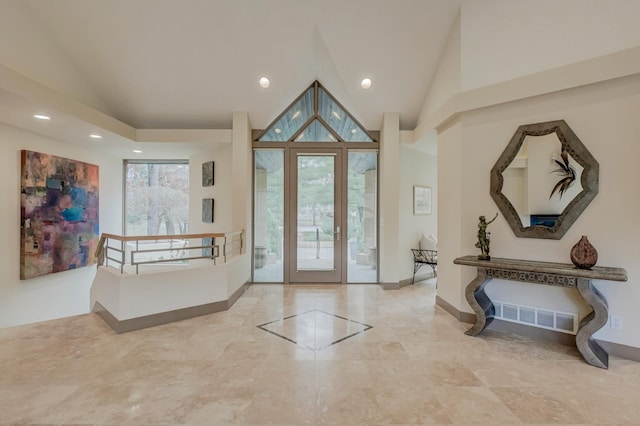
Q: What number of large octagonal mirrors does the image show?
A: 1